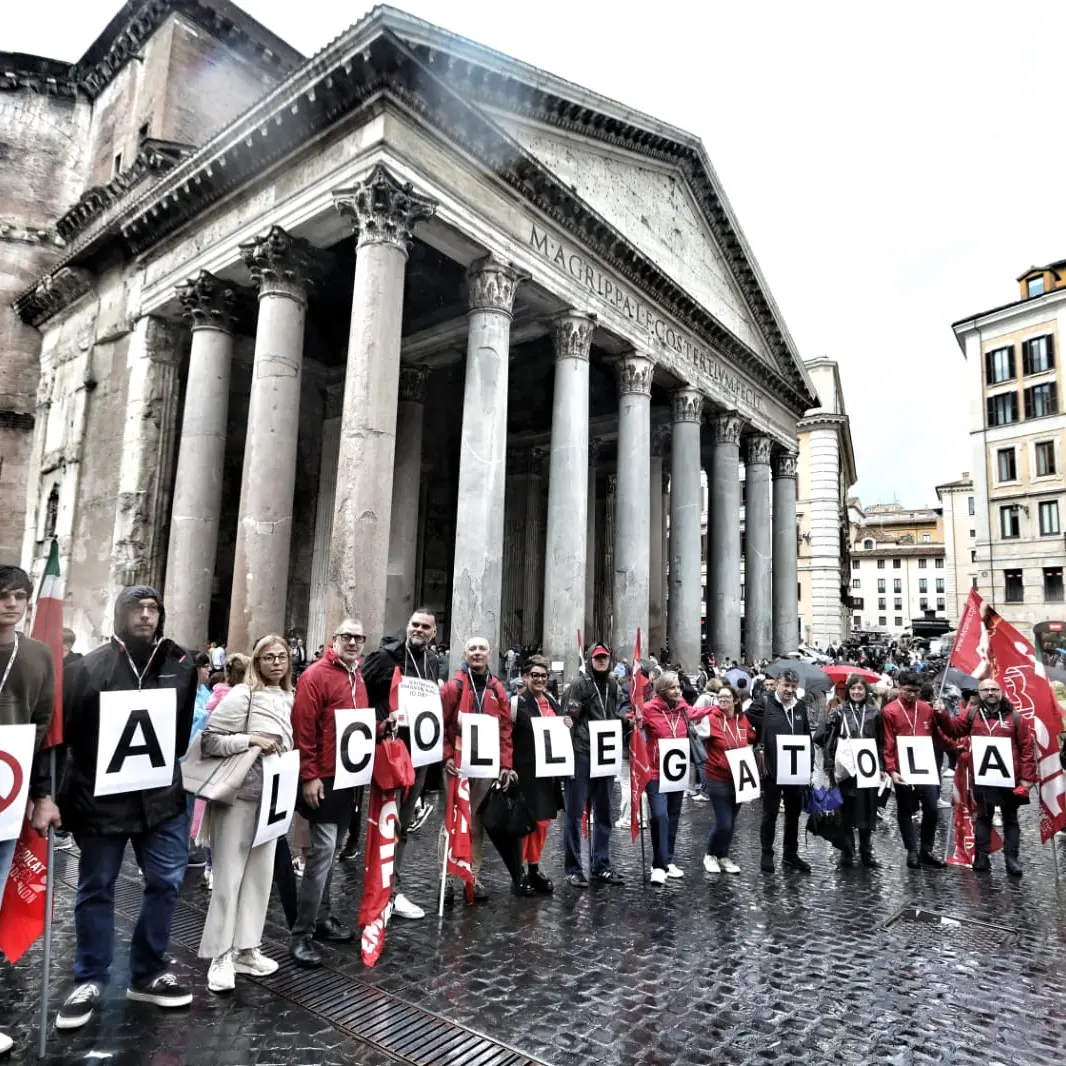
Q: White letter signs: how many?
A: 13